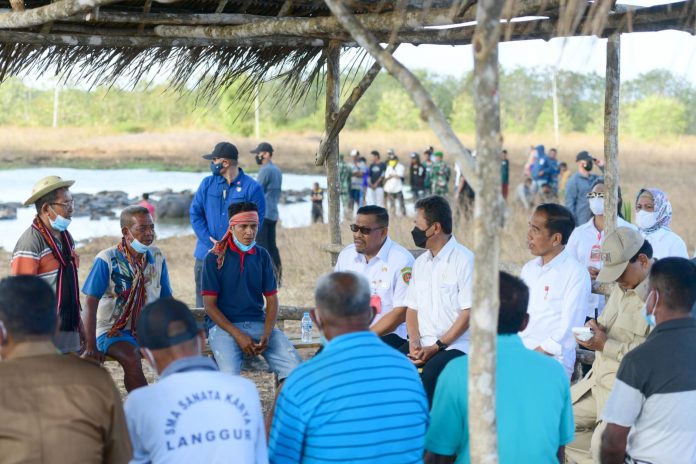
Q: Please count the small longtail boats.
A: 0